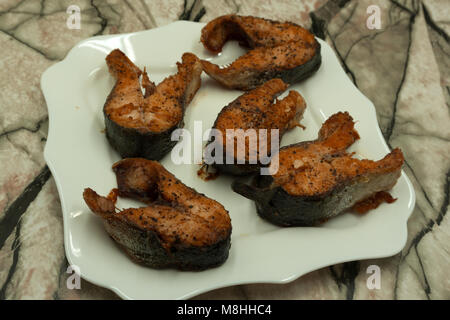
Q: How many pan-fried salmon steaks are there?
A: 5